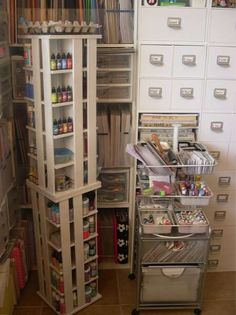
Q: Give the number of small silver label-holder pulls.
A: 15